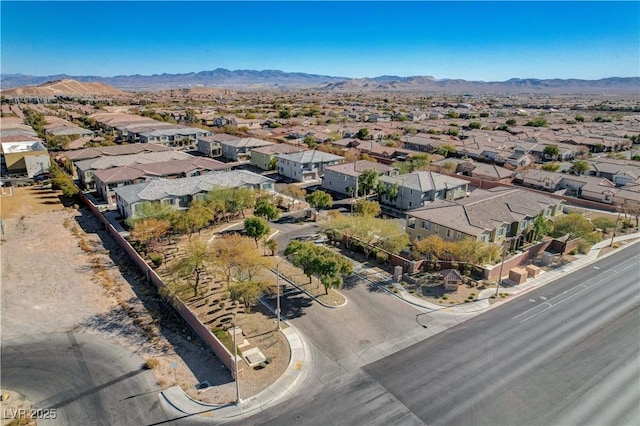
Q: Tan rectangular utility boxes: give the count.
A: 2